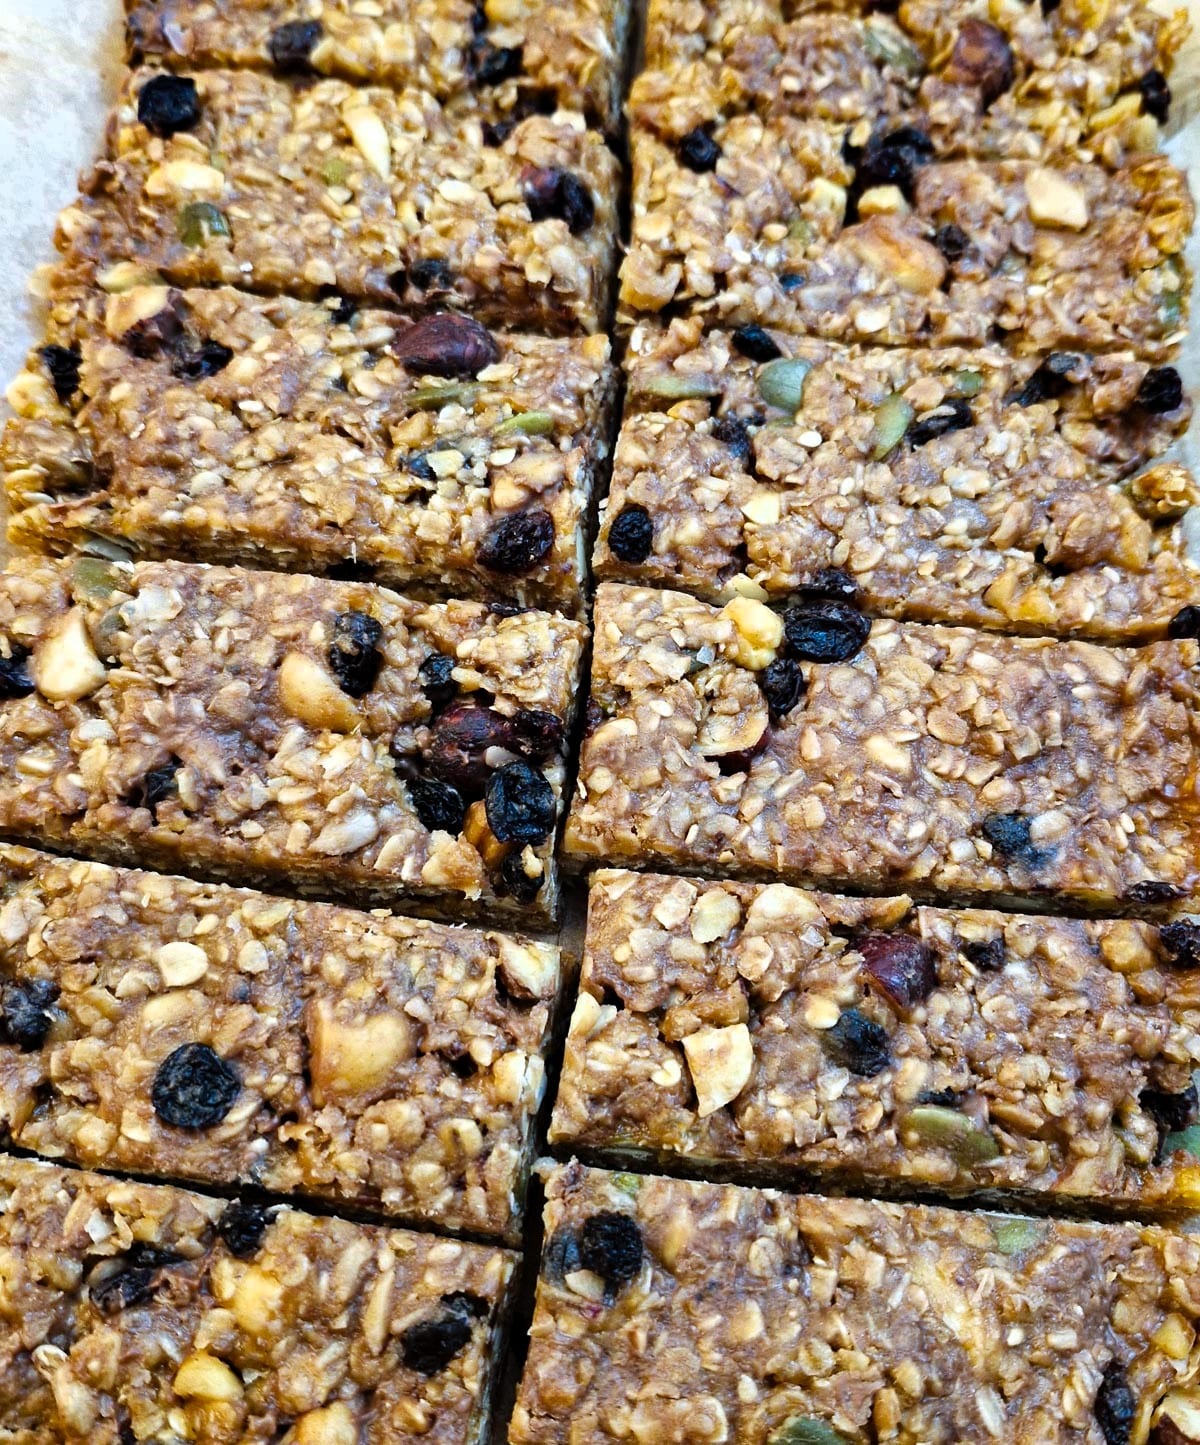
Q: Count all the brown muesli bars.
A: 12